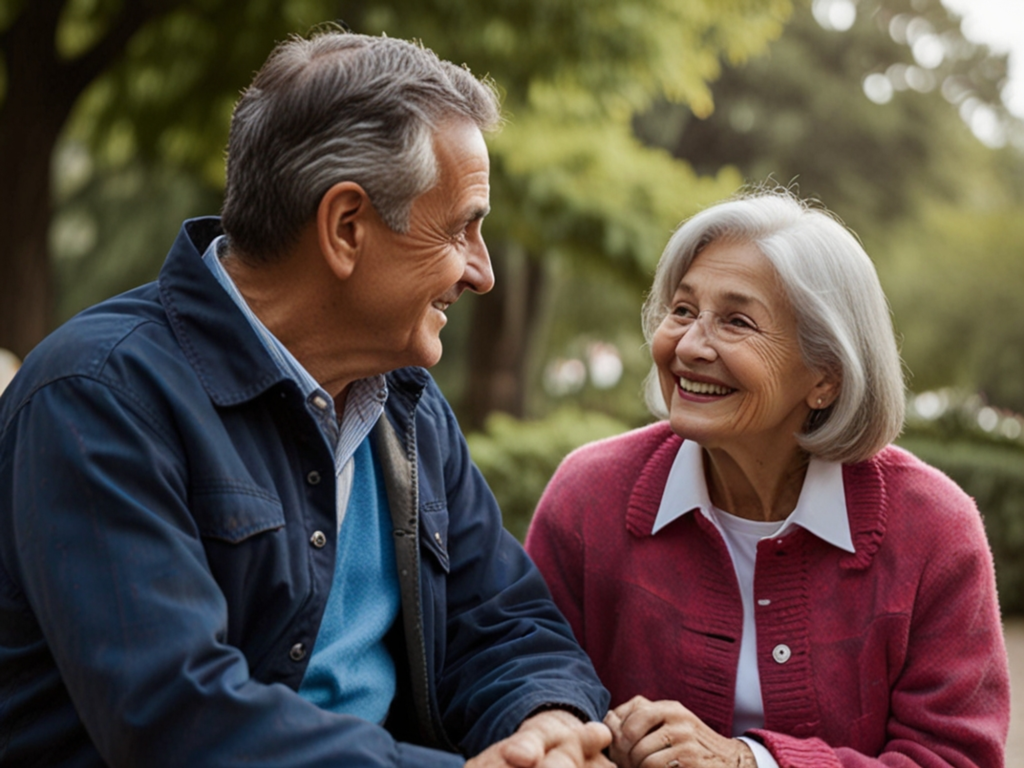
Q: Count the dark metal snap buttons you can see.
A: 3